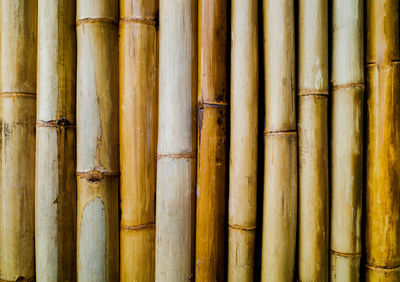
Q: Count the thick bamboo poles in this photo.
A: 11